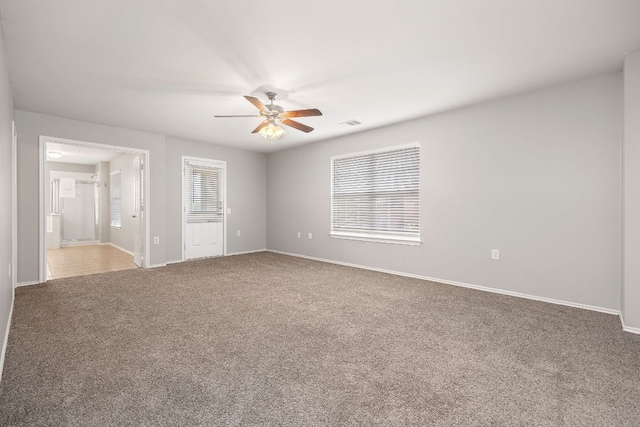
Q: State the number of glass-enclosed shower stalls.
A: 1